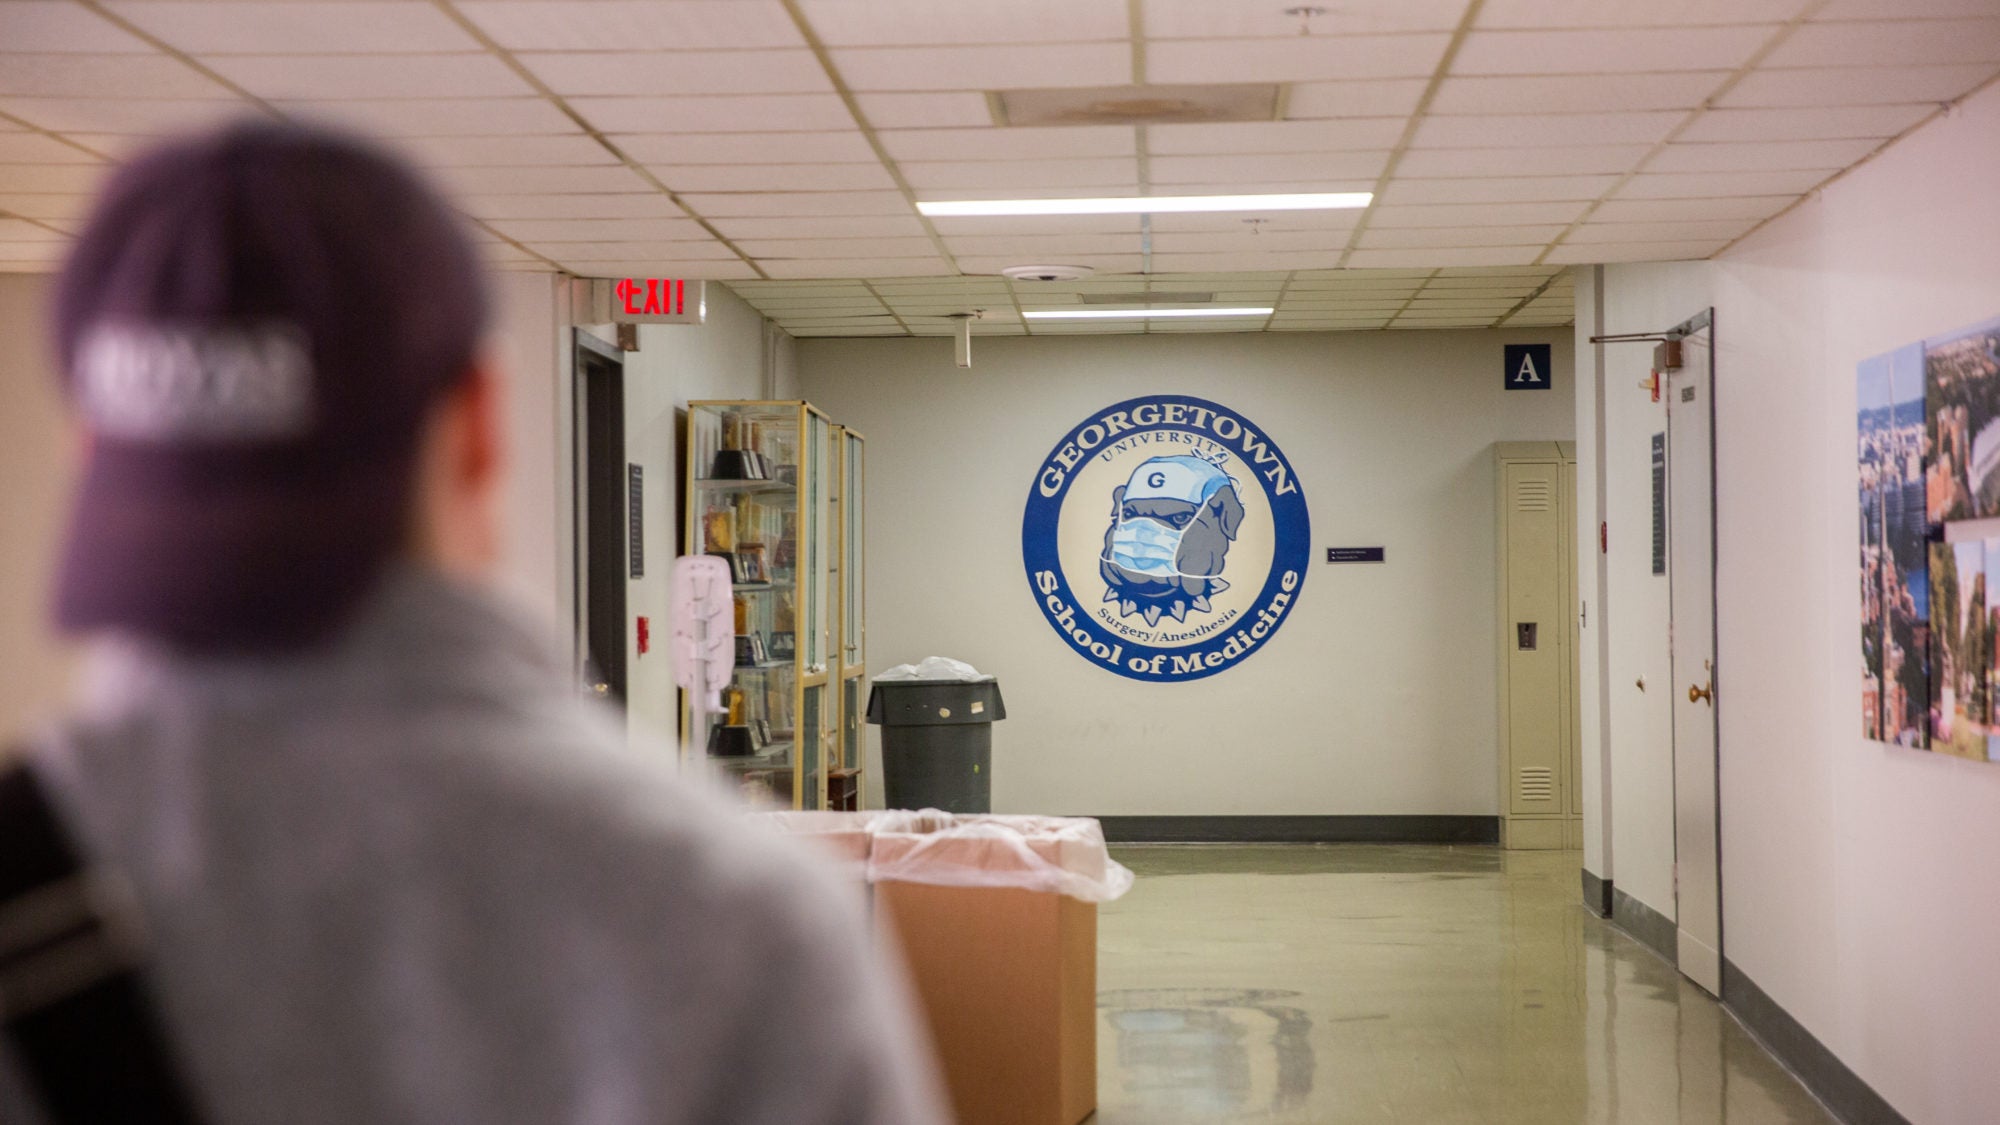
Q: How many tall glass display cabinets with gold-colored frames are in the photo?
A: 2